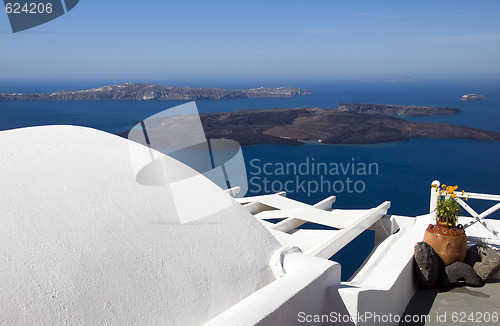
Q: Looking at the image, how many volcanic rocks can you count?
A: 3